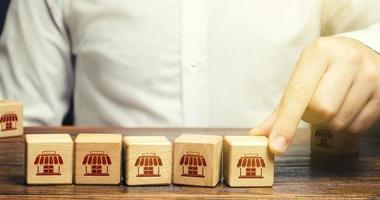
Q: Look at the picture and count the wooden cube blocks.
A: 7